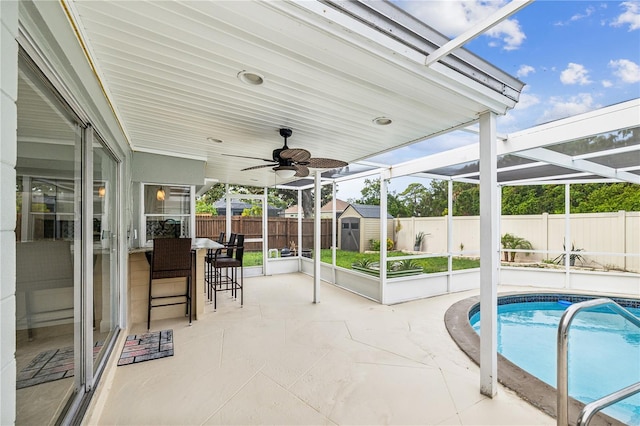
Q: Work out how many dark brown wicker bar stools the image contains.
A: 4